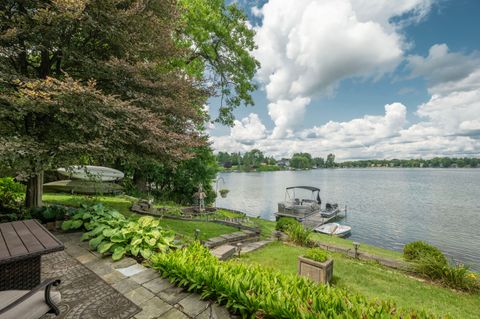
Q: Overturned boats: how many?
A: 2